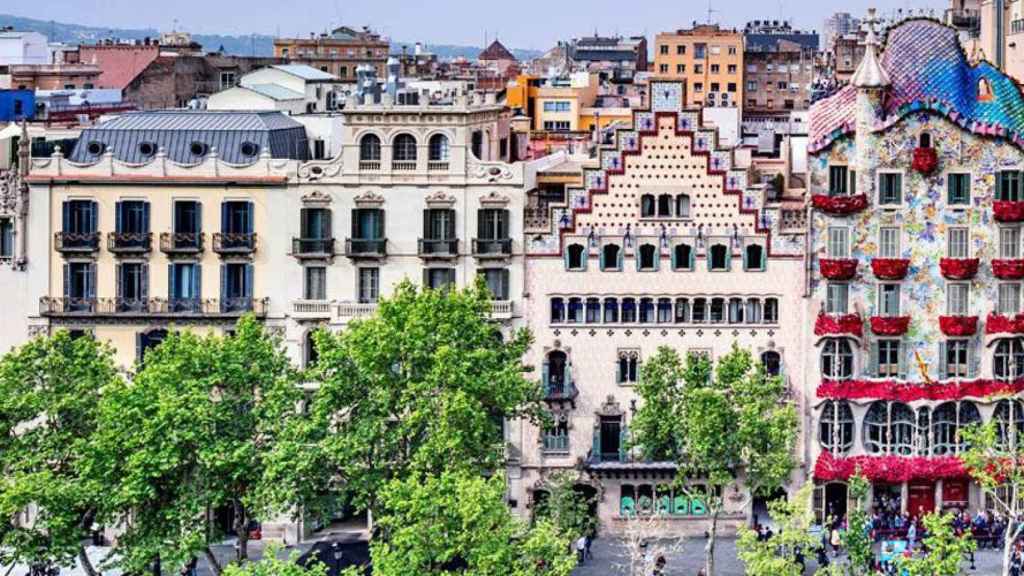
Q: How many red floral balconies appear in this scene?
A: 13